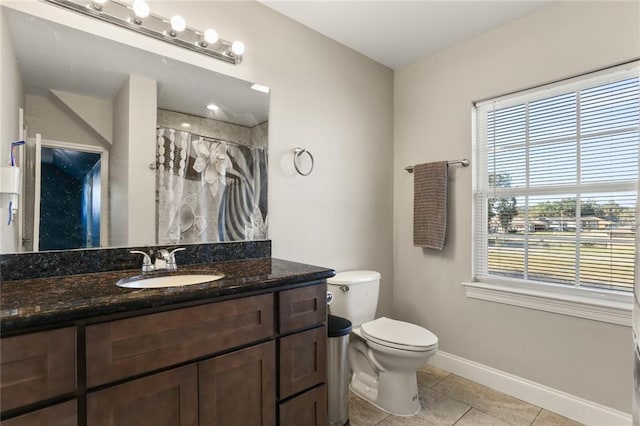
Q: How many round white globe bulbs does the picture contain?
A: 5